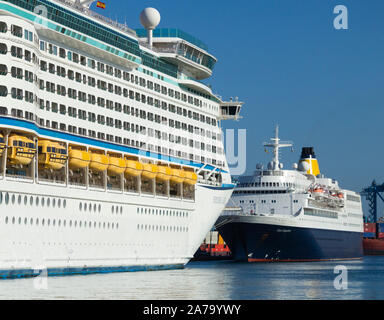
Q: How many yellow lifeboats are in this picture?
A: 11